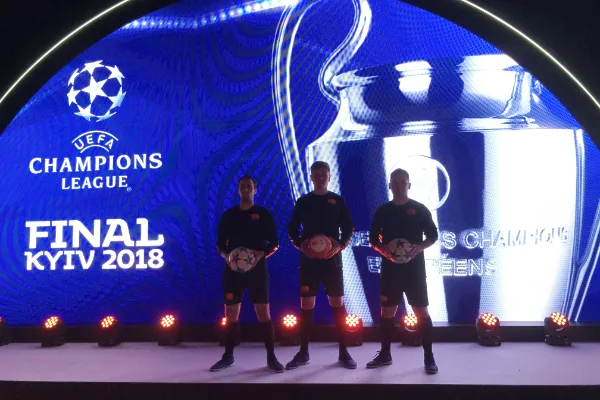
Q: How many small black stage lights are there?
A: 10